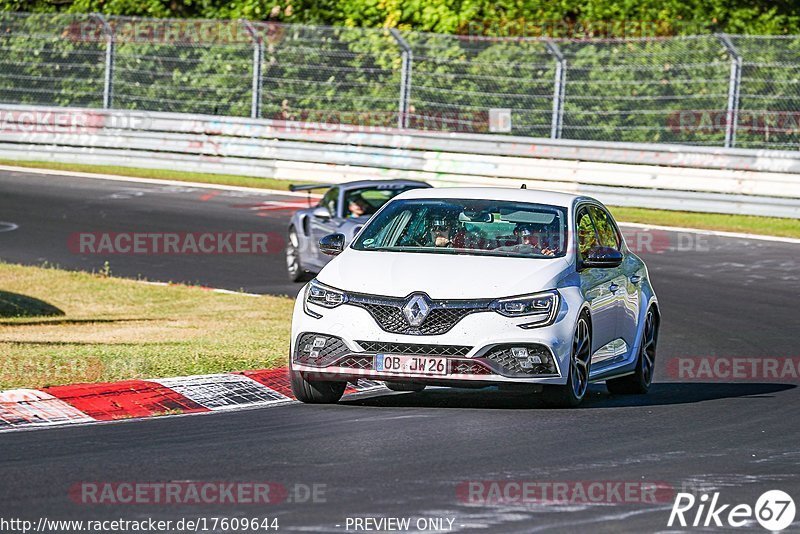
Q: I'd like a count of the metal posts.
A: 5